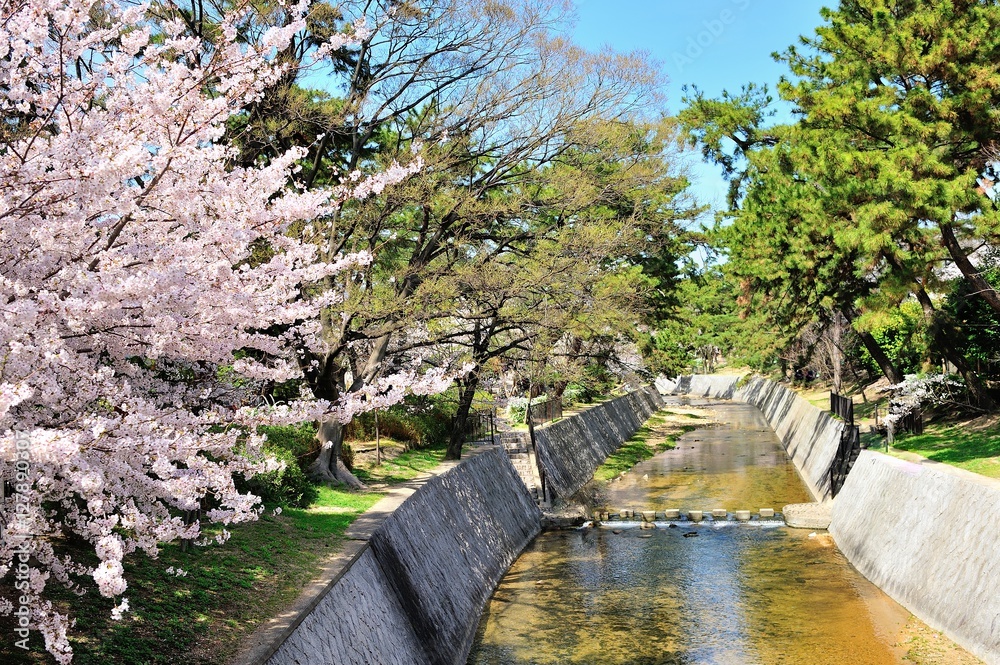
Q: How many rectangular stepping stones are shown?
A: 8